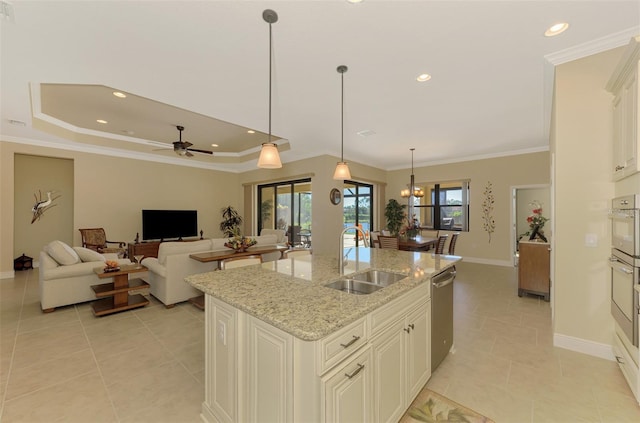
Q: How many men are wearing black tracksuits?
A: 0